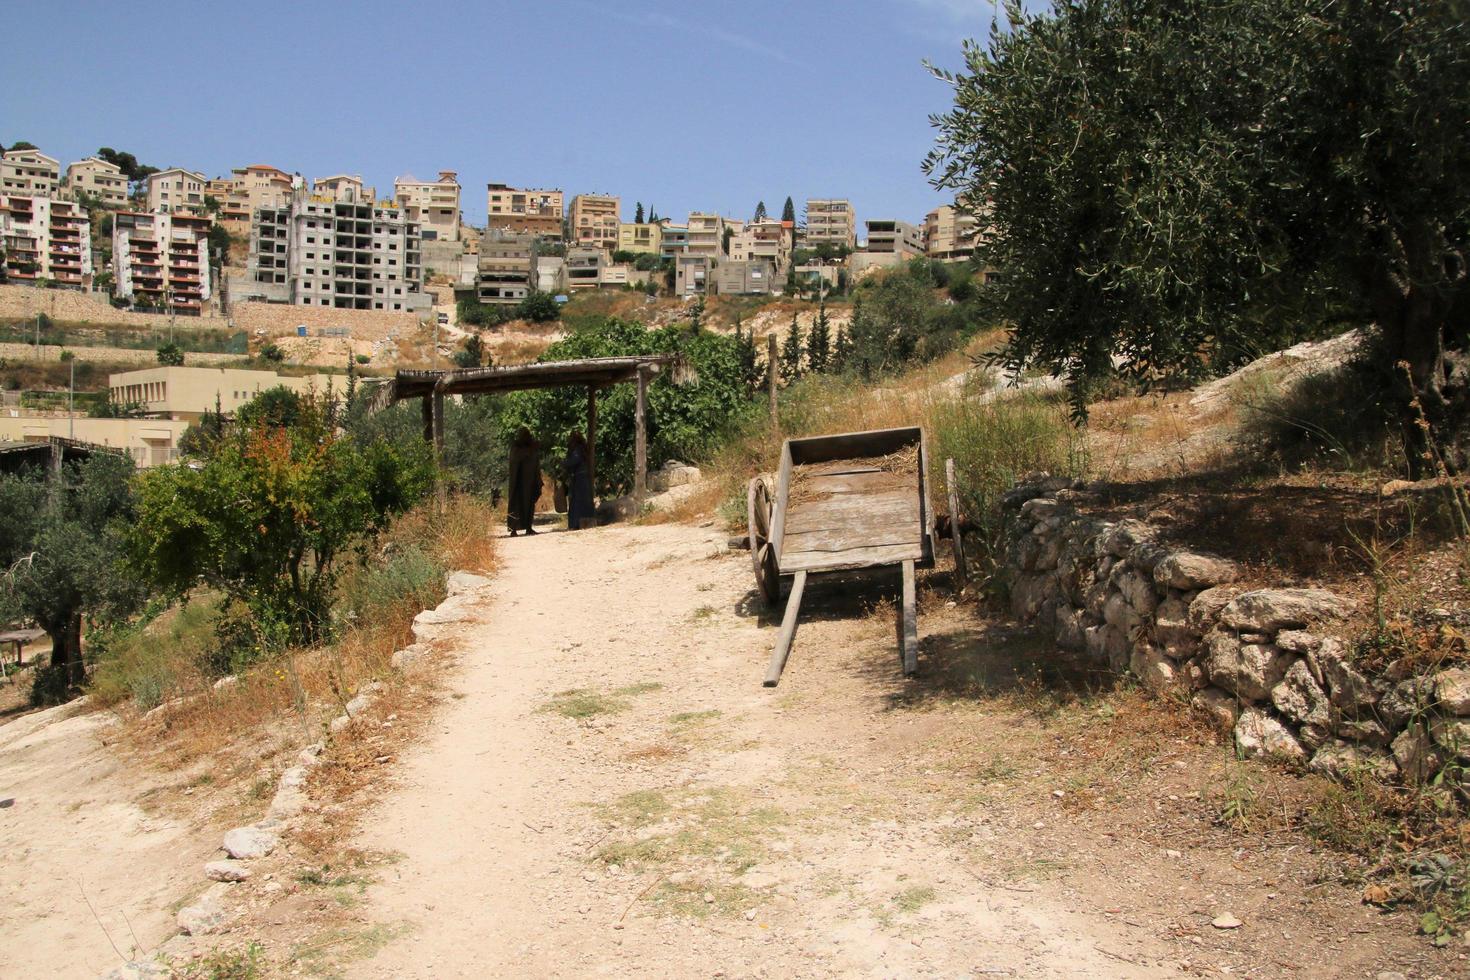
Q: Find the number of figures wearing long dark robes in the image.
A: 2